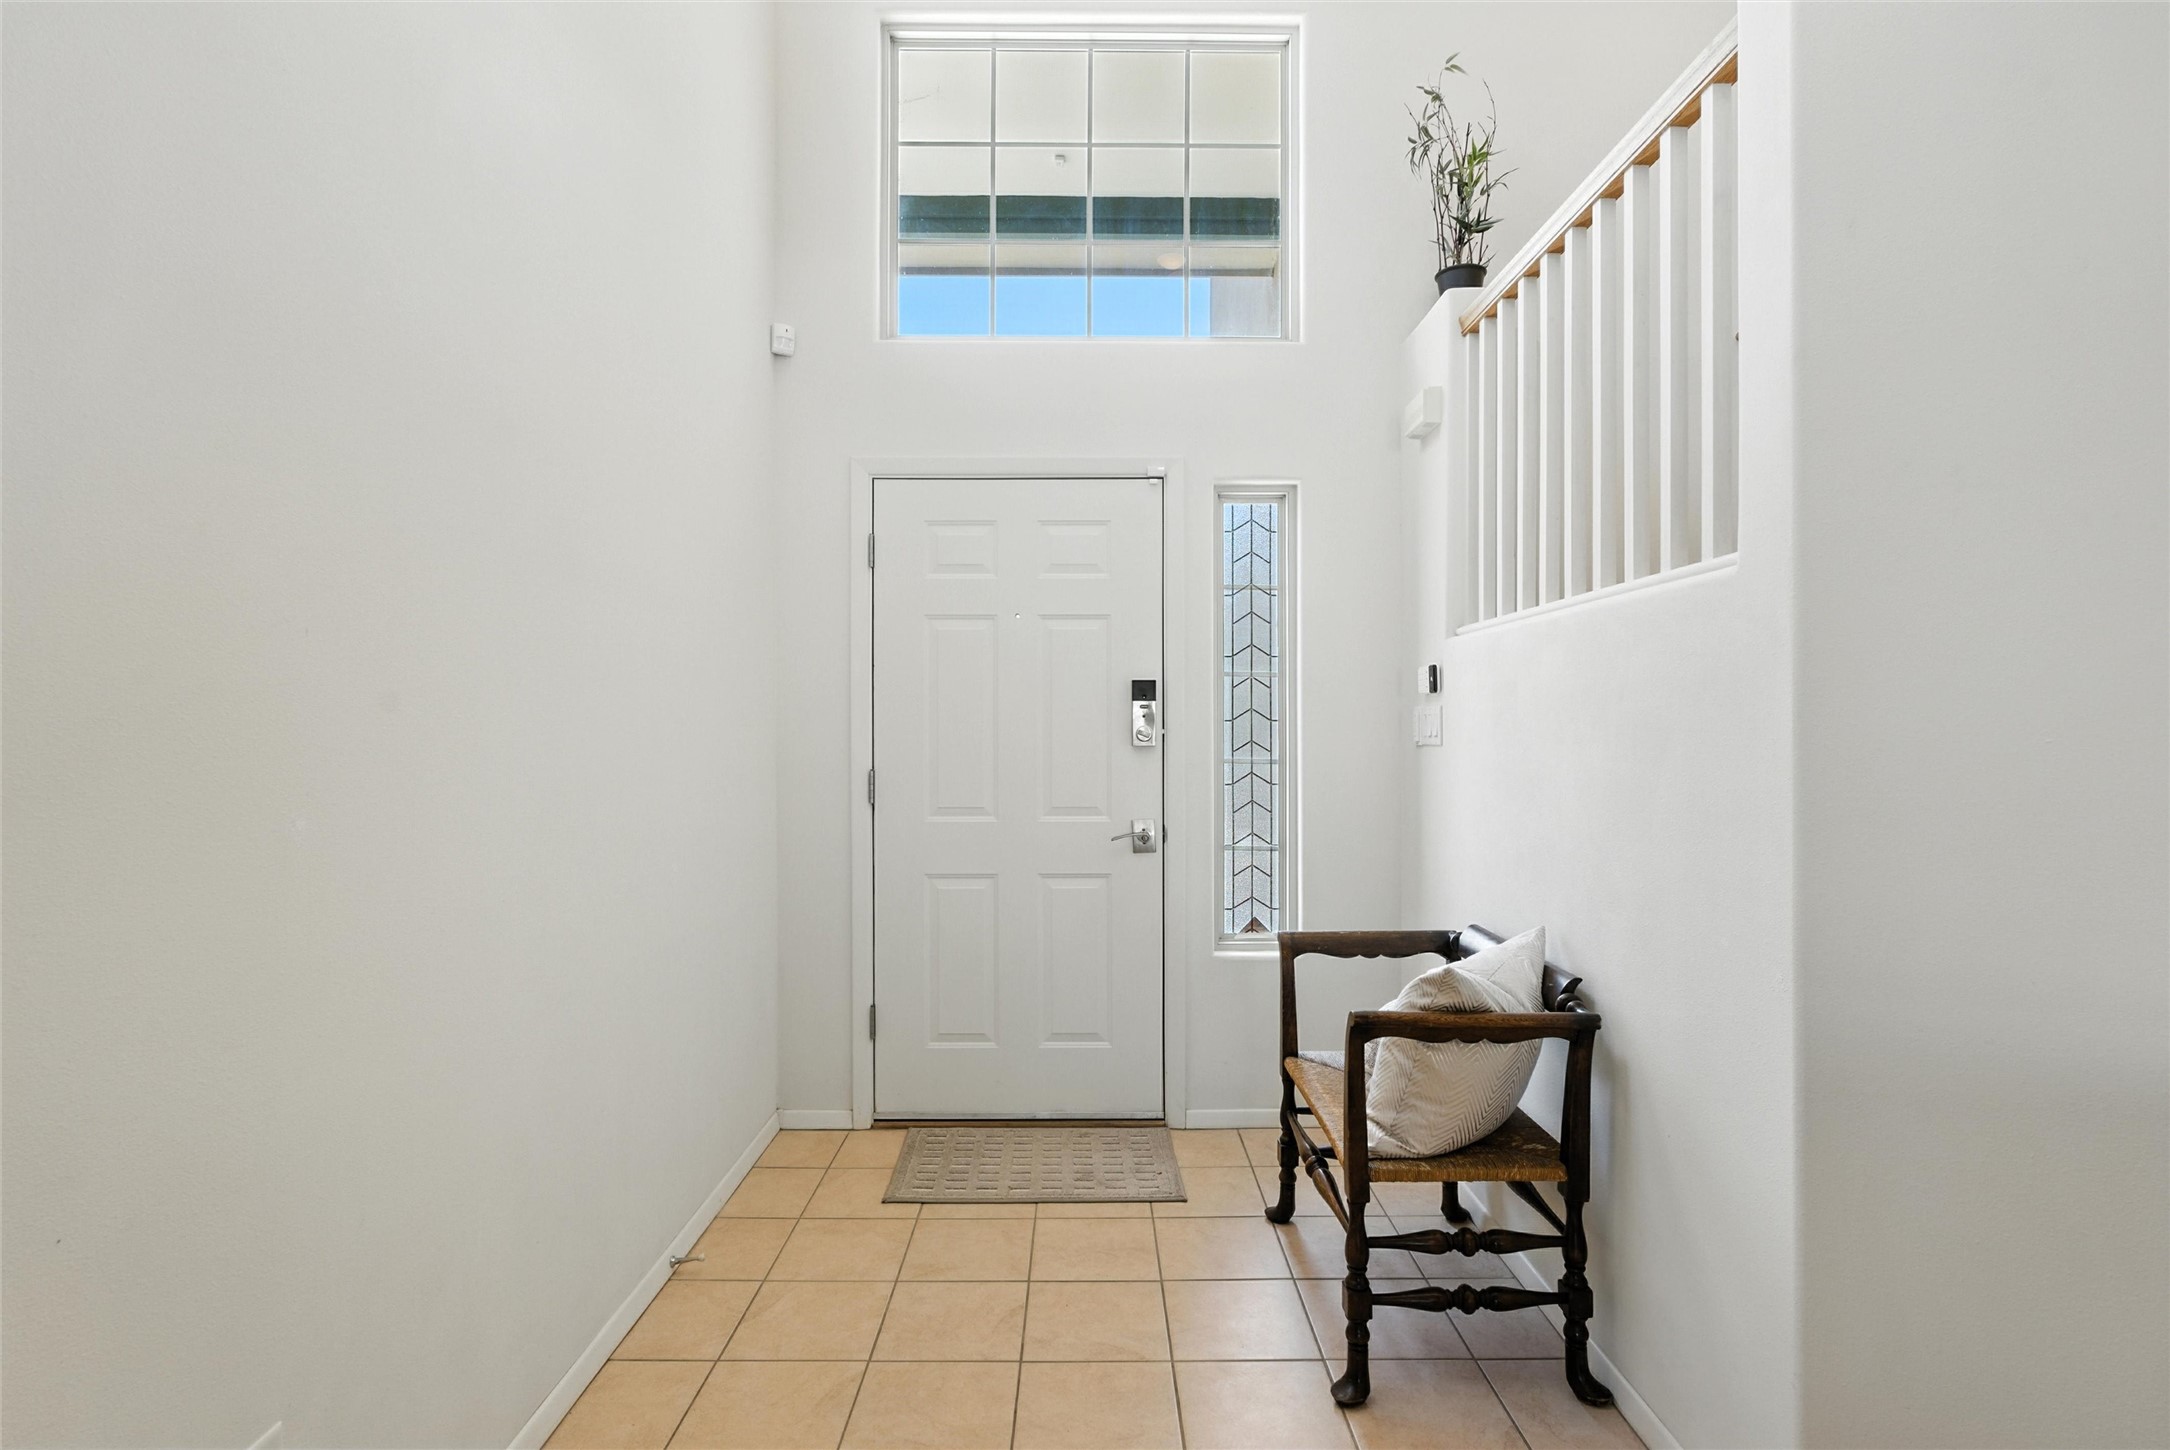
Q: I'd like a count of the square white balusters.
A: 10